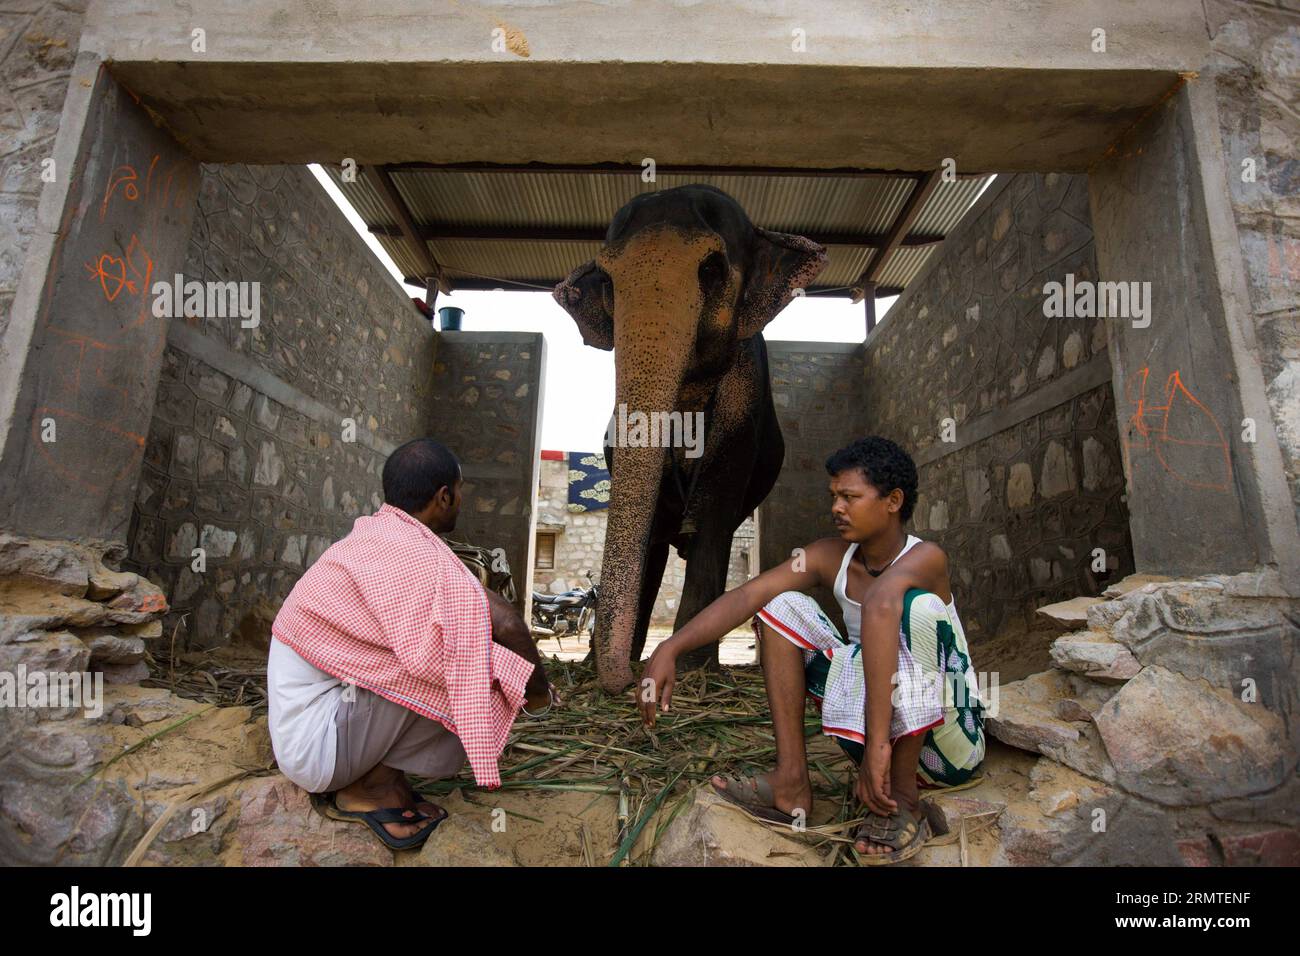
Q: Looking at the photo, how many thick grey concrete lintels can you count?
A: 1